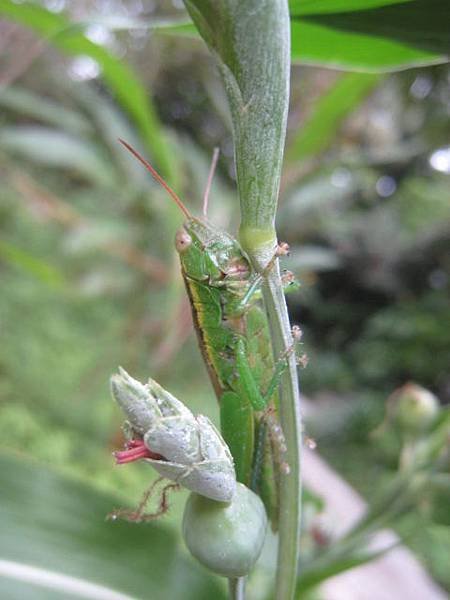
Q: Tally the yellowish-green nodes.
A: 1